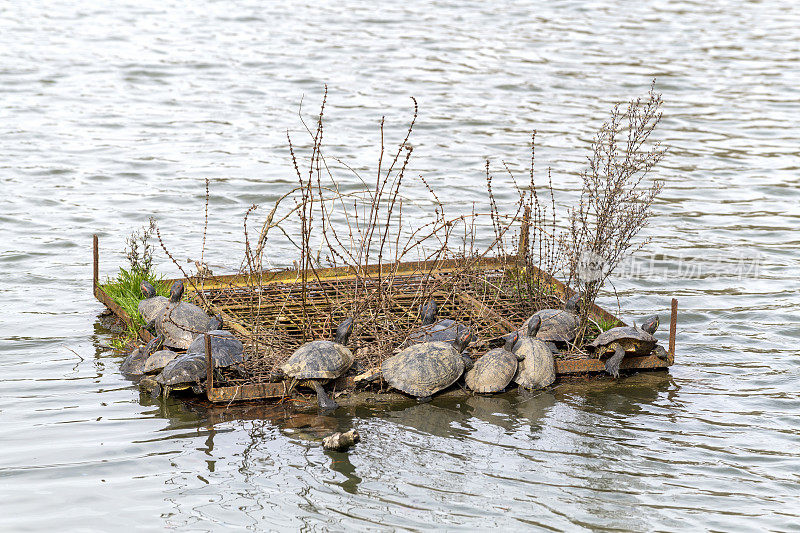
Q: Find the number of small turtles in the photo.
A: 13